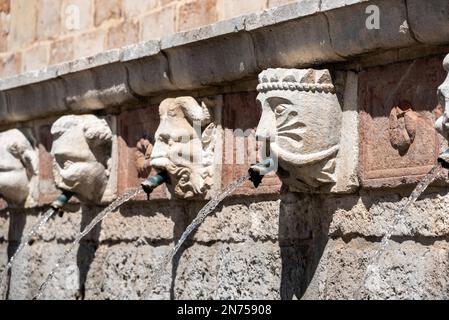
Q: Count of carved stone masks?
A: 5